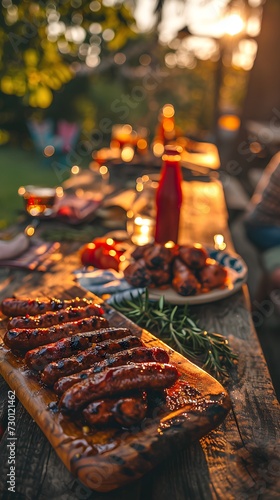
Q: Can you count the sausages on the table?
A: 8